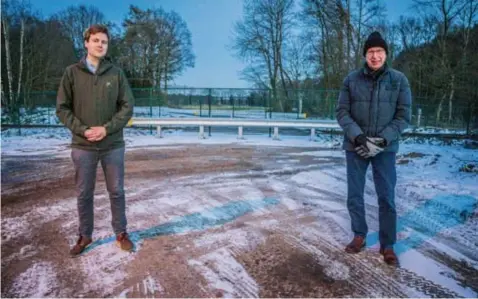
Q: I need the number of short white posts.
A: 5